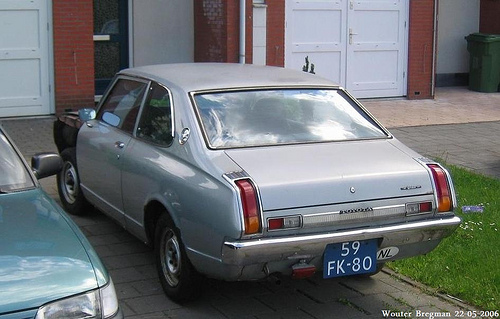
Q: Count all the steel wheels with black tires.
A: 2